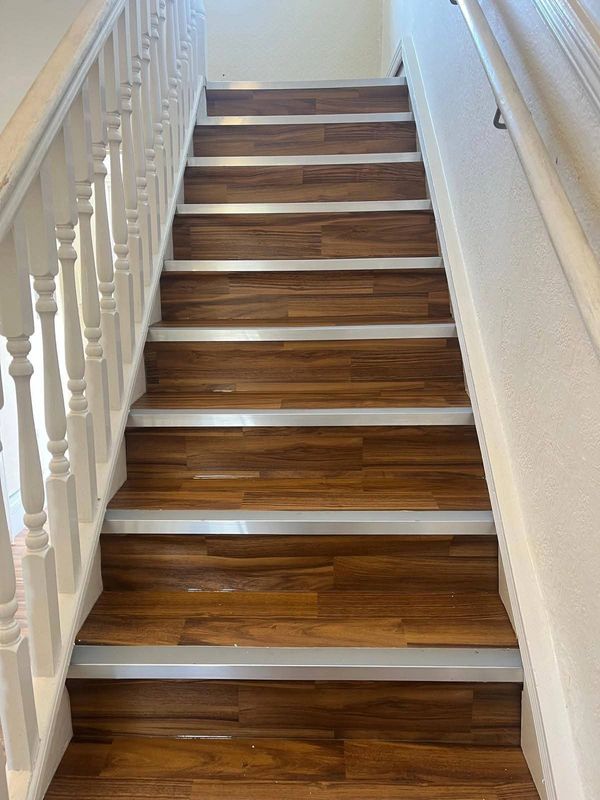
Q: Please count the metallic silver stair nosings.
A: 9